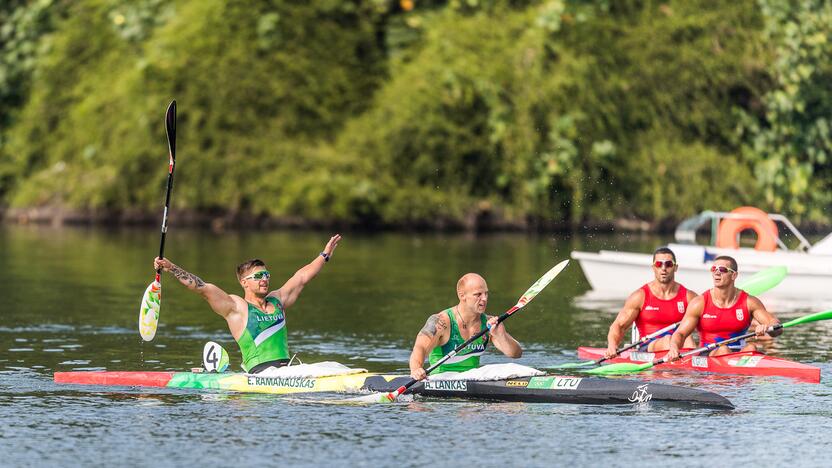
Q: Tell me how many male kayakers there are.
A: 4